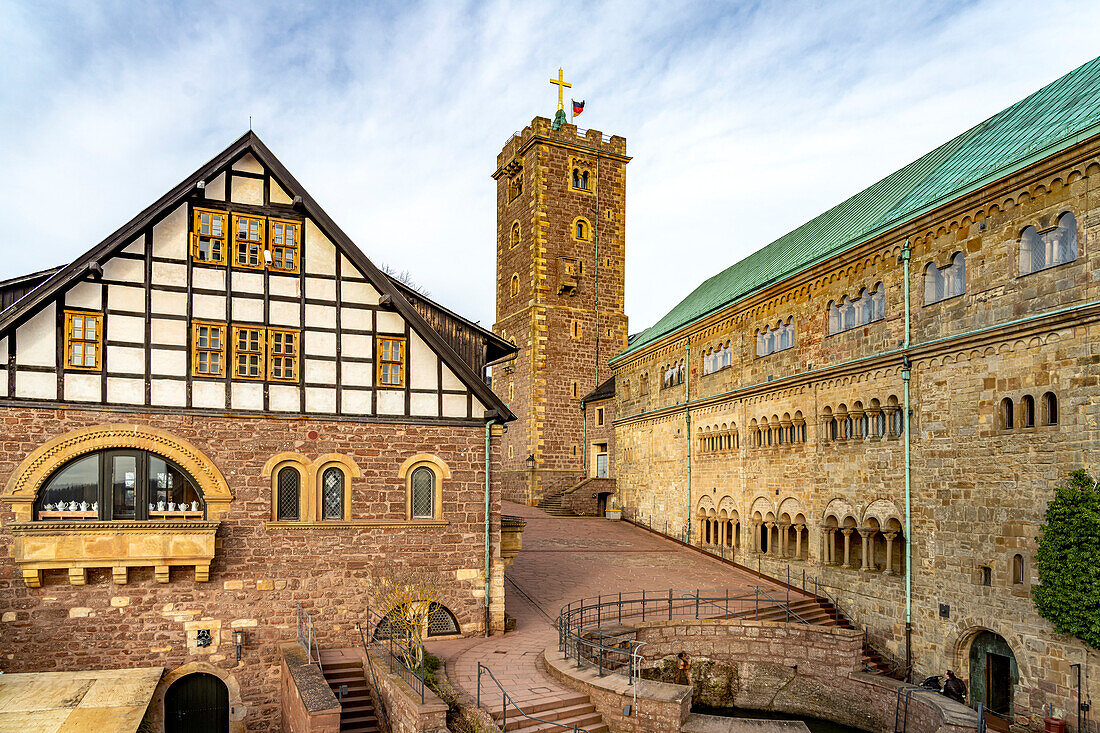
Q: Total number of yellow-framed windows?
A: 8